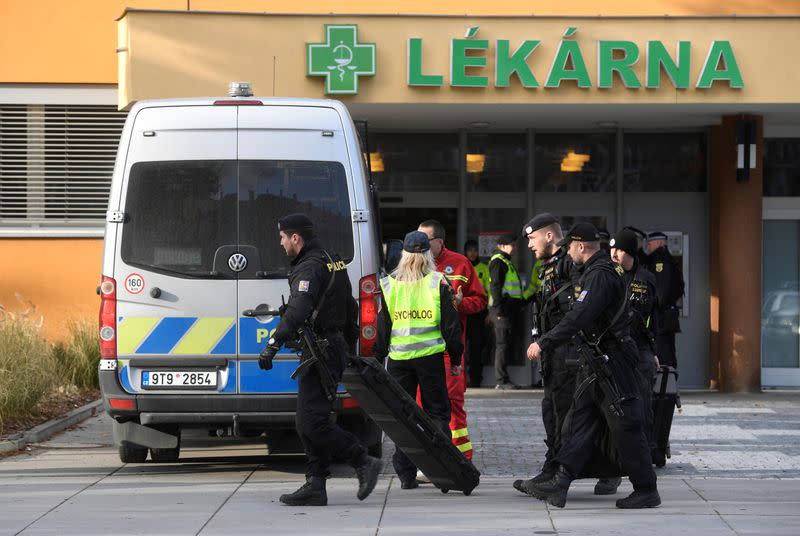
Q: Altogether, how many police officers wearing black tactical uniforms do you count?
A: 4